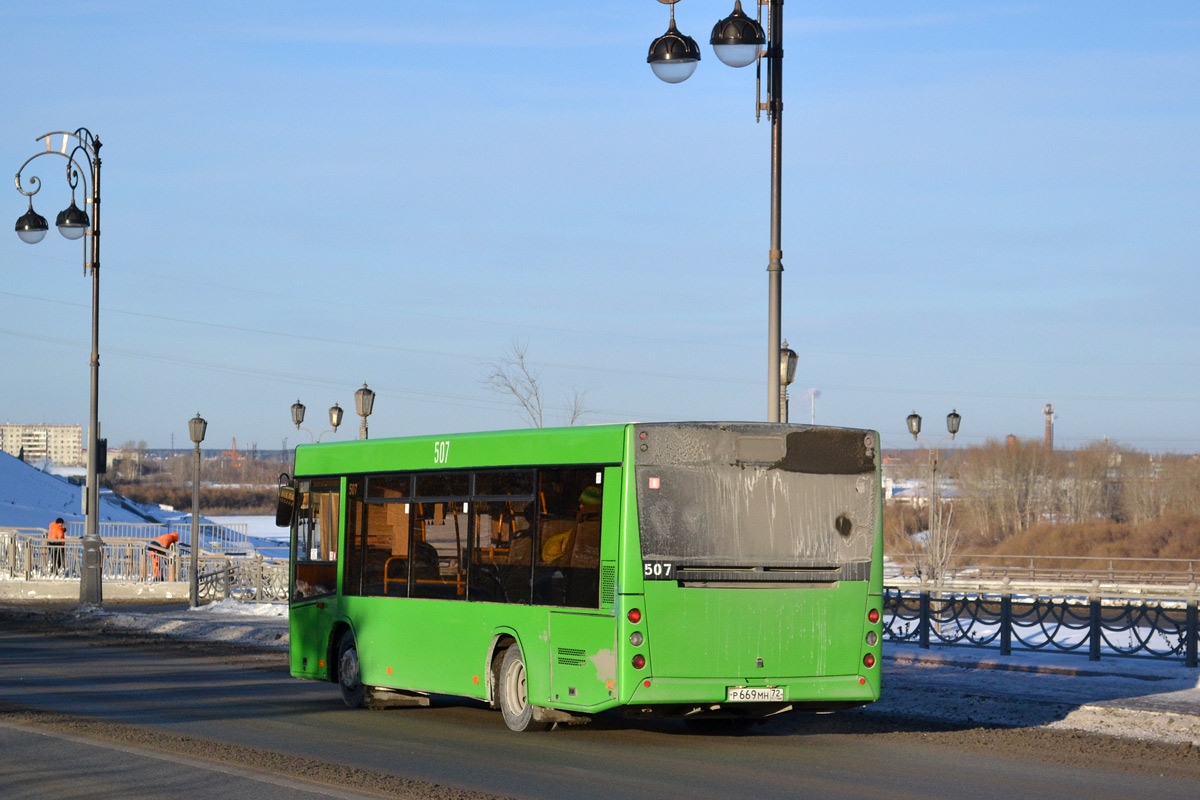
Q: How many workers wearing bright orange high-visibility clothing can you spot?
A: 2